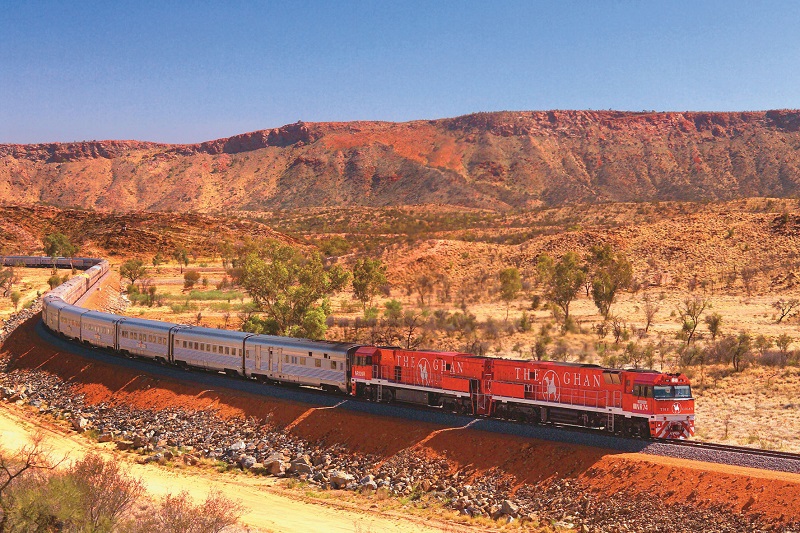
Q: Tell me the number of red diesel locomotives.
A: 2